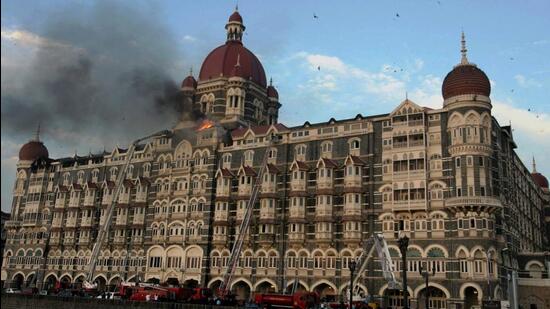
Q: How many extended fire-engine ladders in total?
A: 3